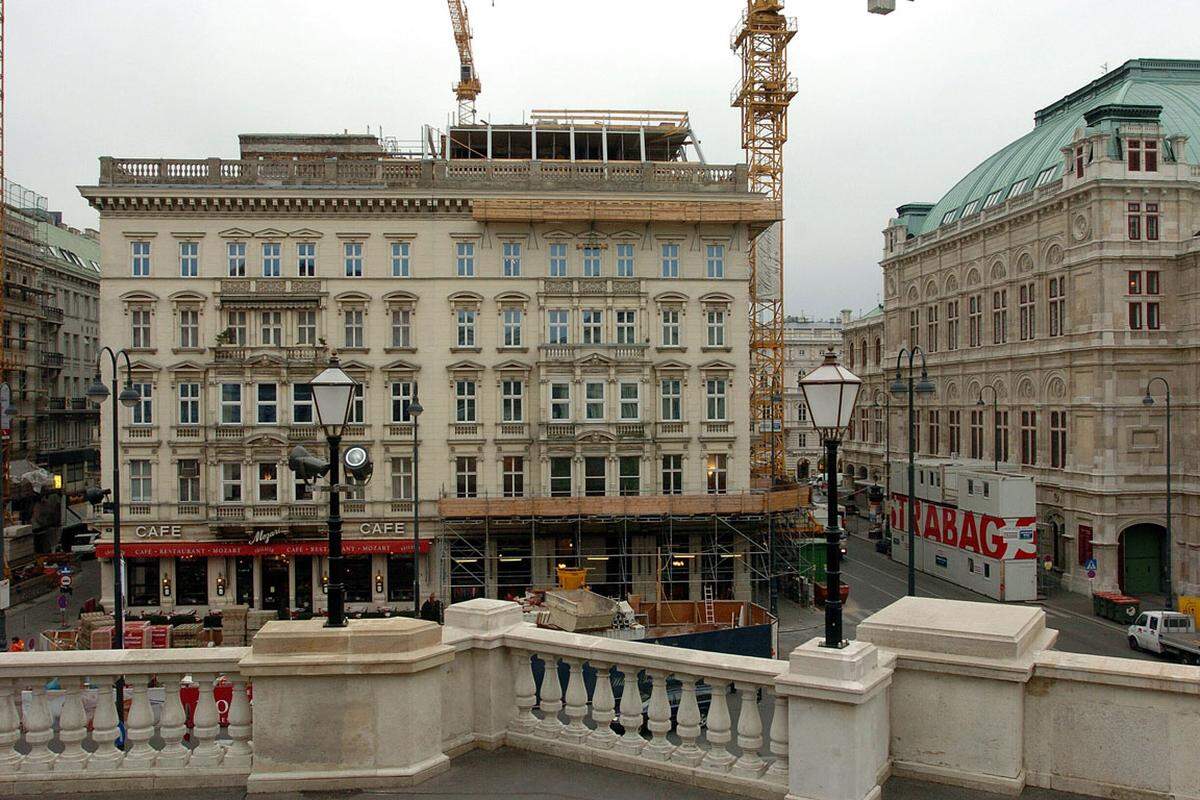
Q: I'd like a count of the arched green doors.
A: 1